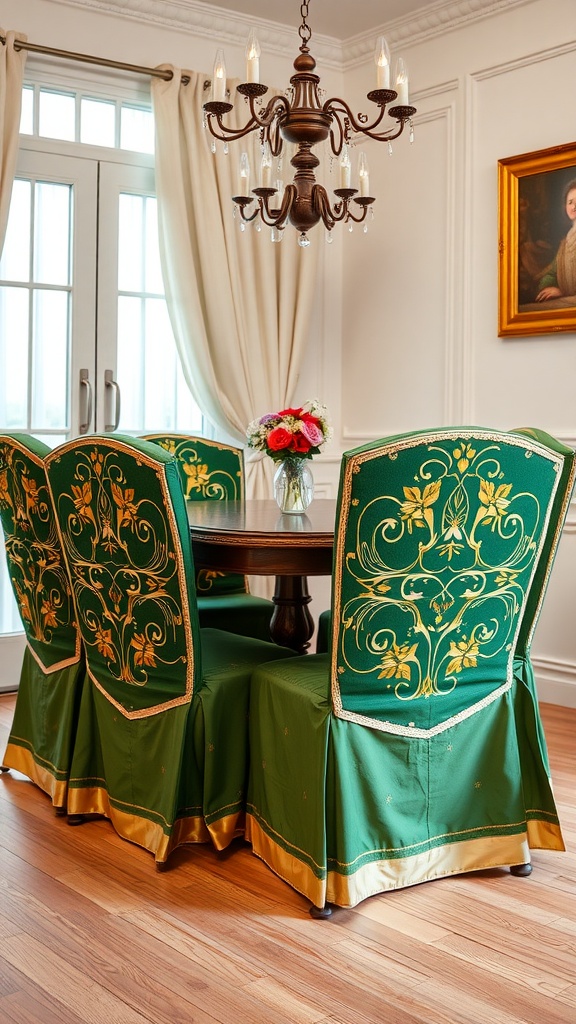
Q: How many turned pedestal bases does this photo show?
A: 1